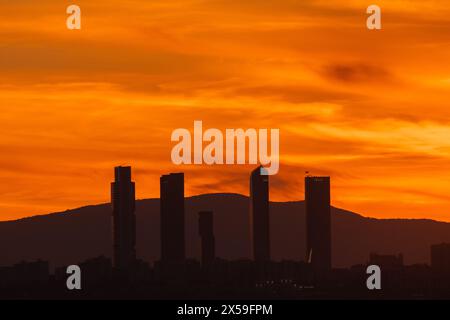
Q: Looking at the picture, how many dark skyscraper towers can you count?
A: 5